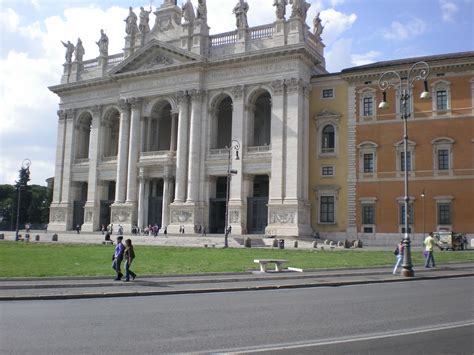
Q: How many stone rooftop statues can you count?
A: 11